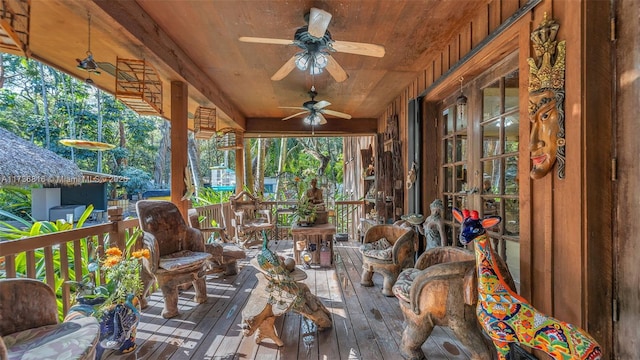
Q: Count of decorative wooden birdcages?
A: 4